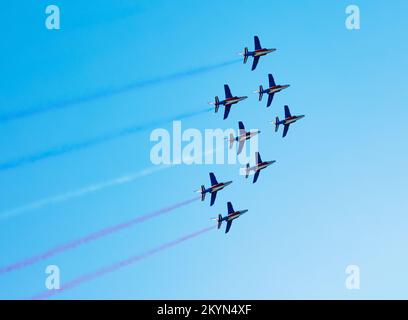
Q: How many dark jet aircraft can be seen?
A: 8